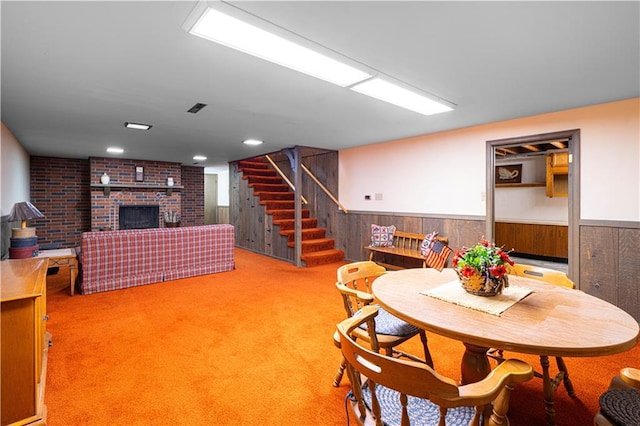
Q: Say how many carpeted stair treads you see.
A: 12